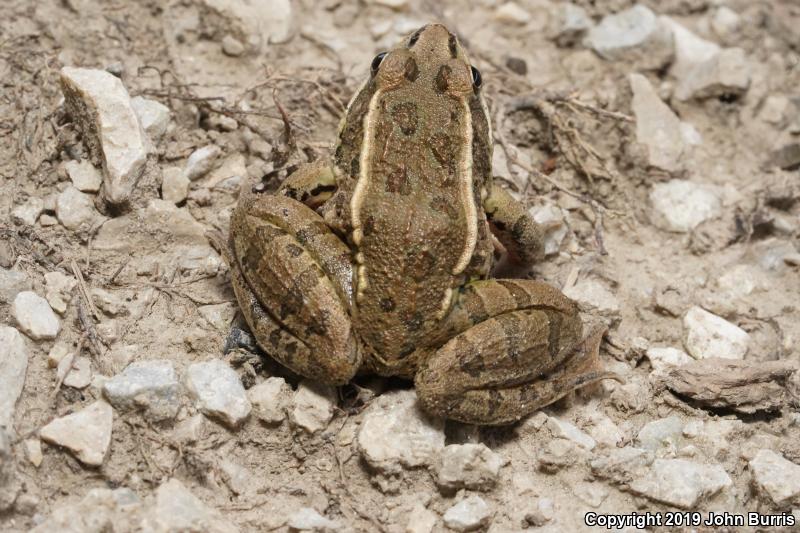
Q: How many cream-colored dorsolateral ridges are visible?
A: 2